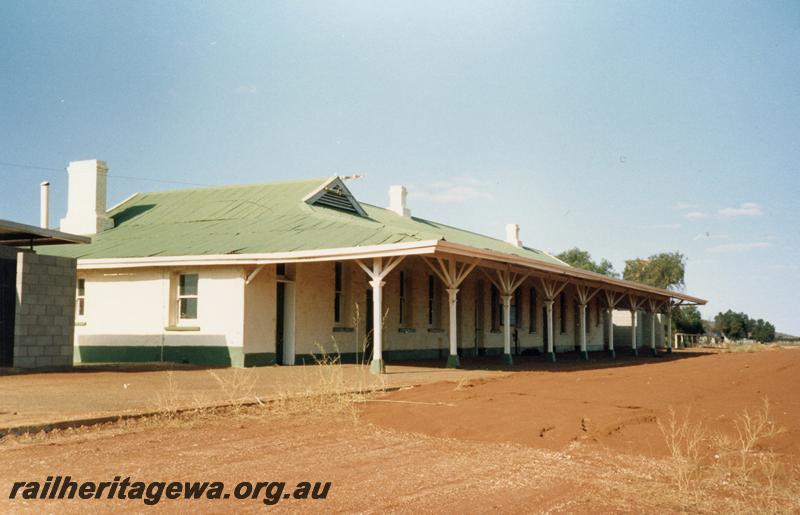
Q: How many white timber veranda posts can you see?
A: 9